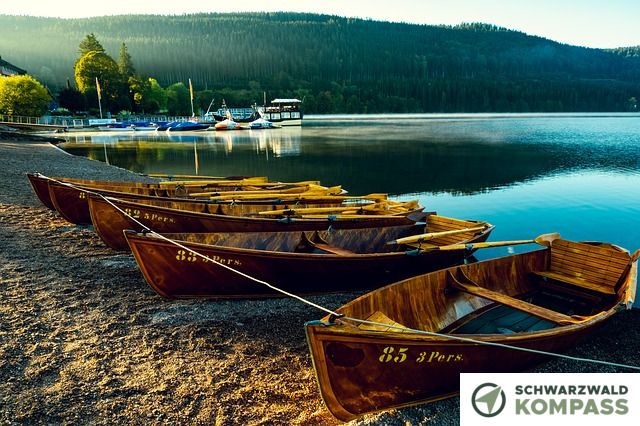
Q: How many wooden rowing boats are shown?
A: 5